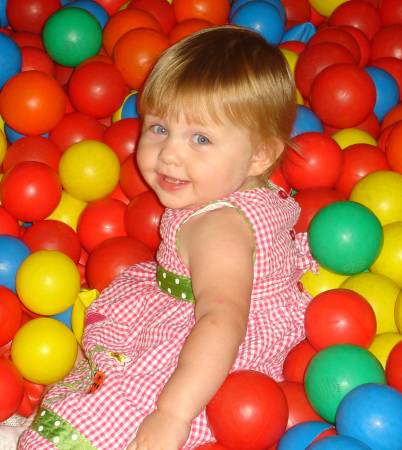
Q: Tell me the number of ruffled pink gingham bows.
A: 1